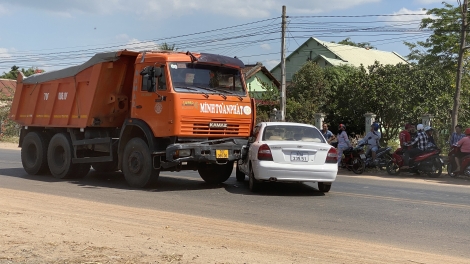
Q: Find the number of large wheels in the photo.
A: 4